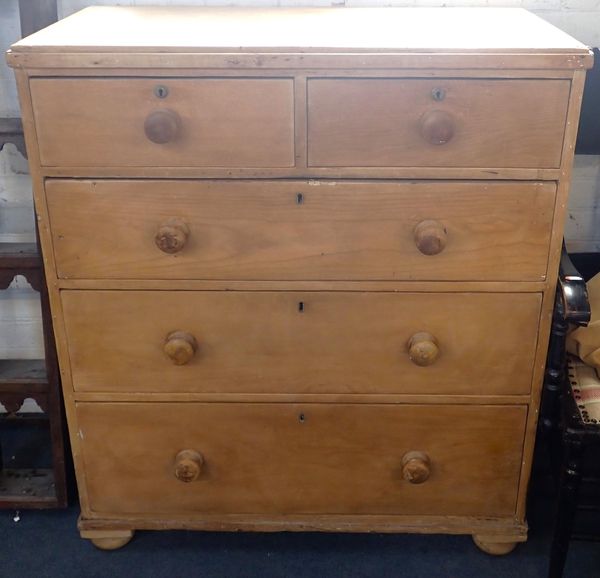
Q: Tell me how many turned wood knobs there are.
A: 8